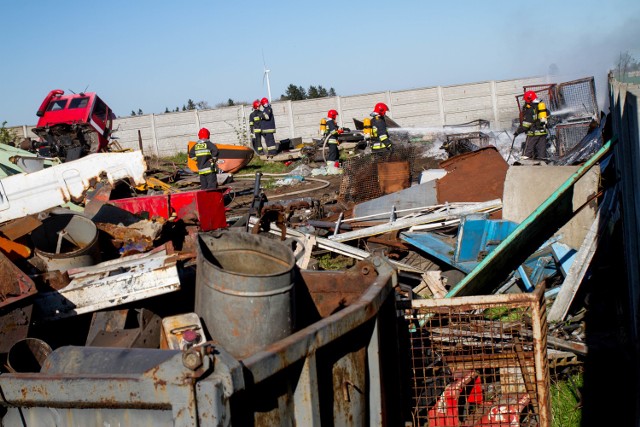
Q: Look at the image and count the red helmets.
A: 6